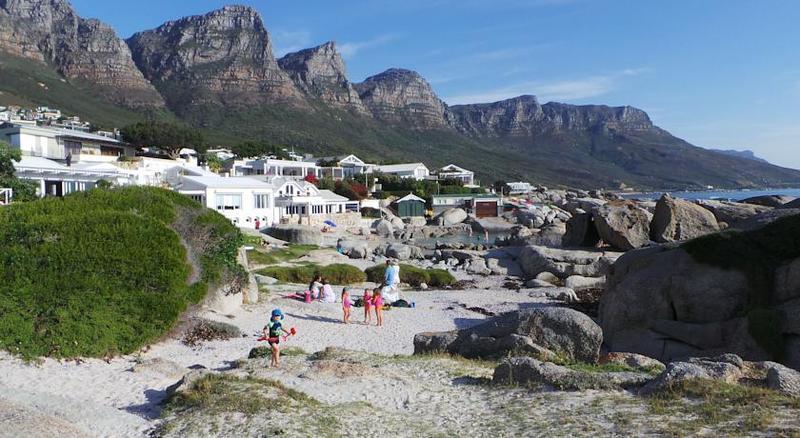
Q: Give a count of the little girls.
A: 3